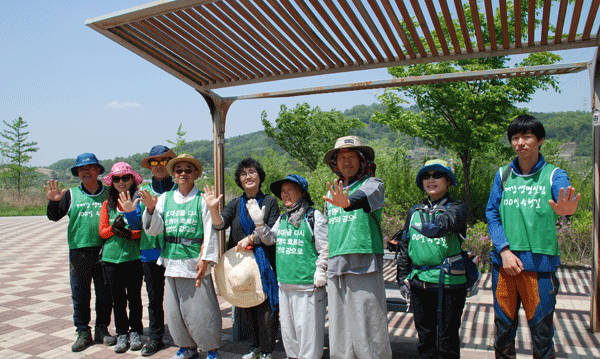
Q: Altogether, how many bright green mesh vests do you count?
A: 8